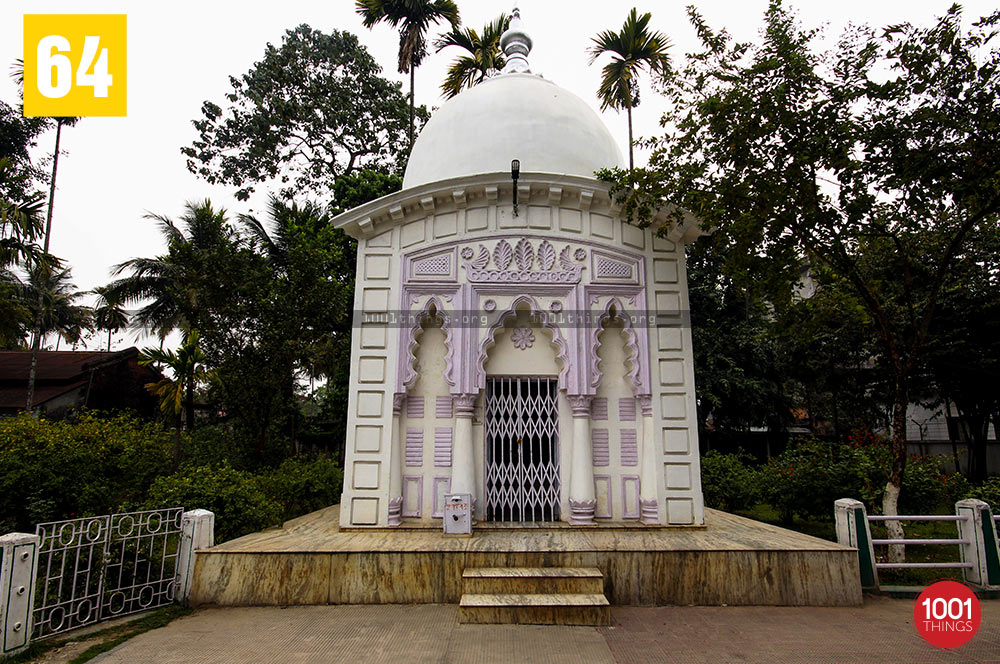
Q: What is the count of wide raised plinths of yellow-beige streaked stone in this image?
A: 1